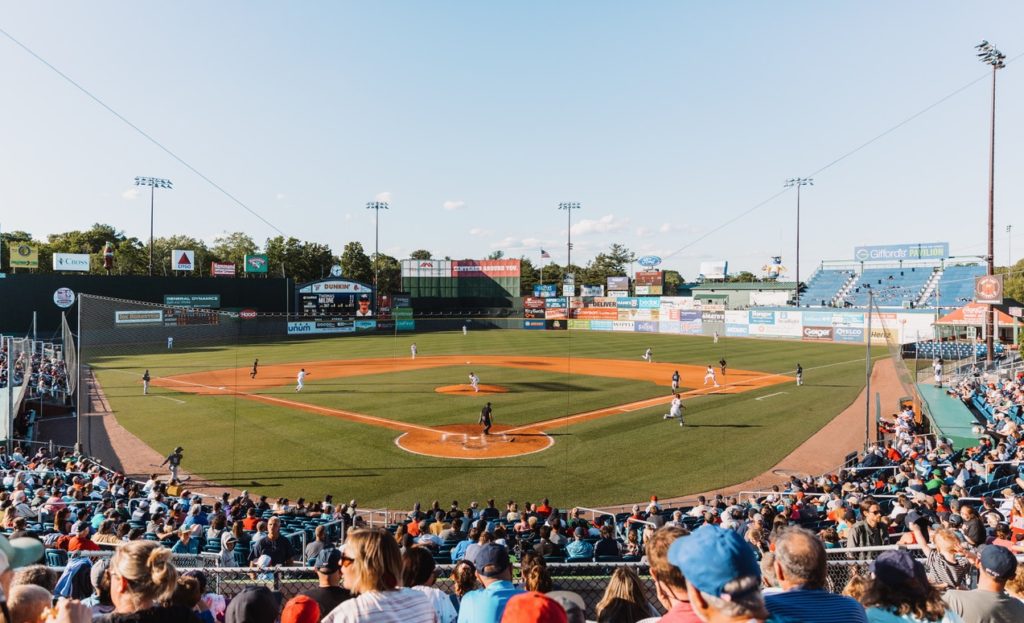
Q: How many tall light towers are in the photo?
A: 5